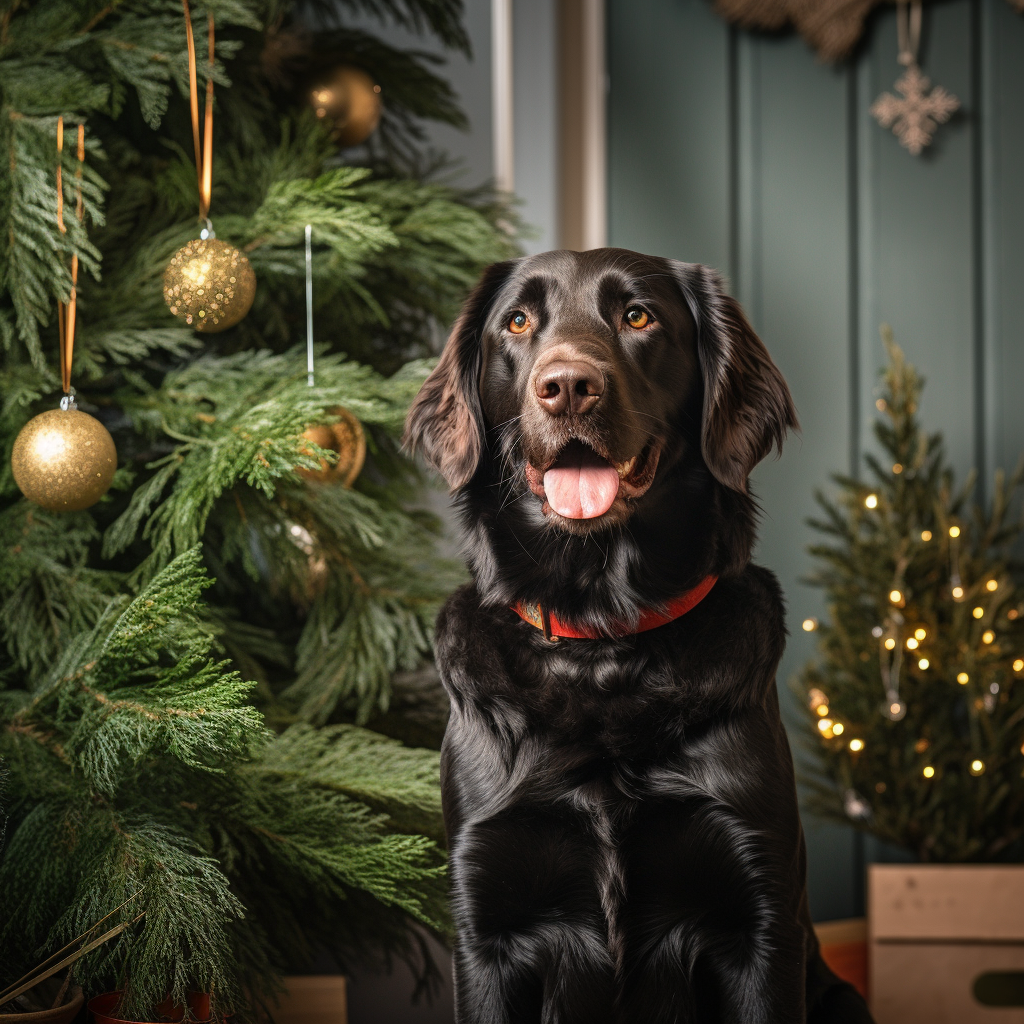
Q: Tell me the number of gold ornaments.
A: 4